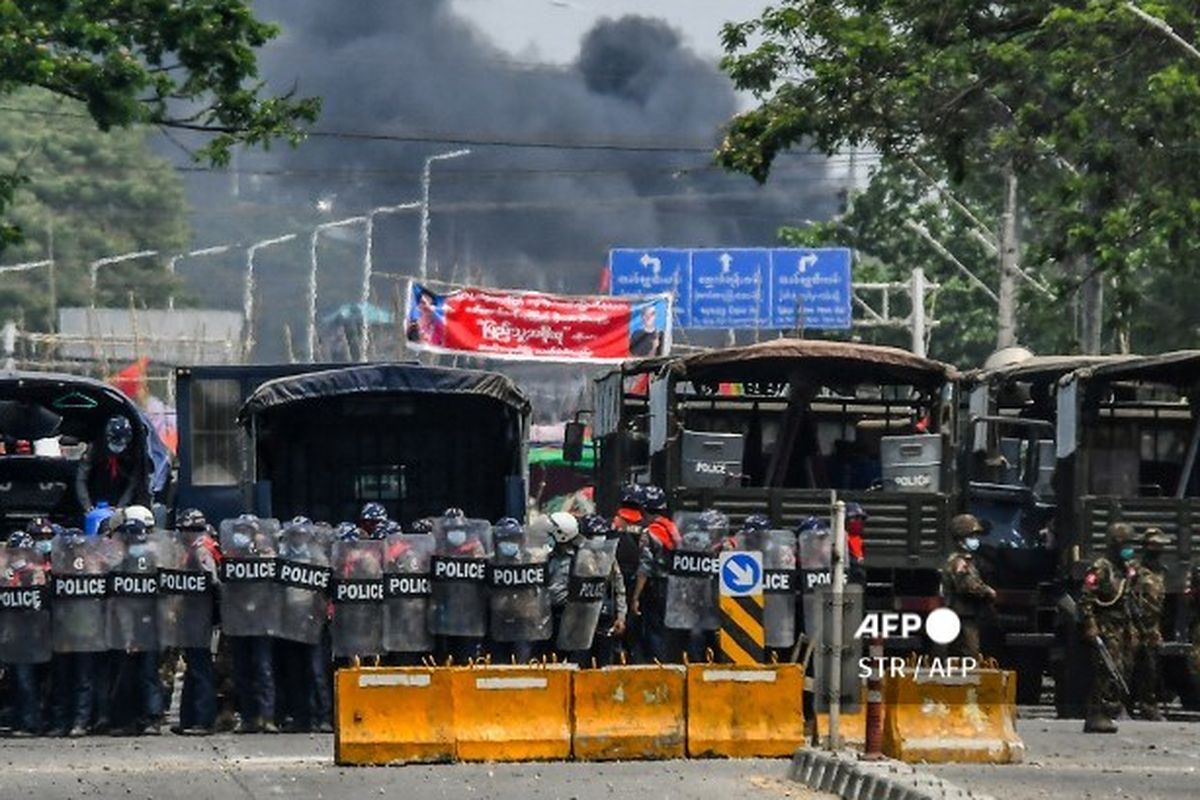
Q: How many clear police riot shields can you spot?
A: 14